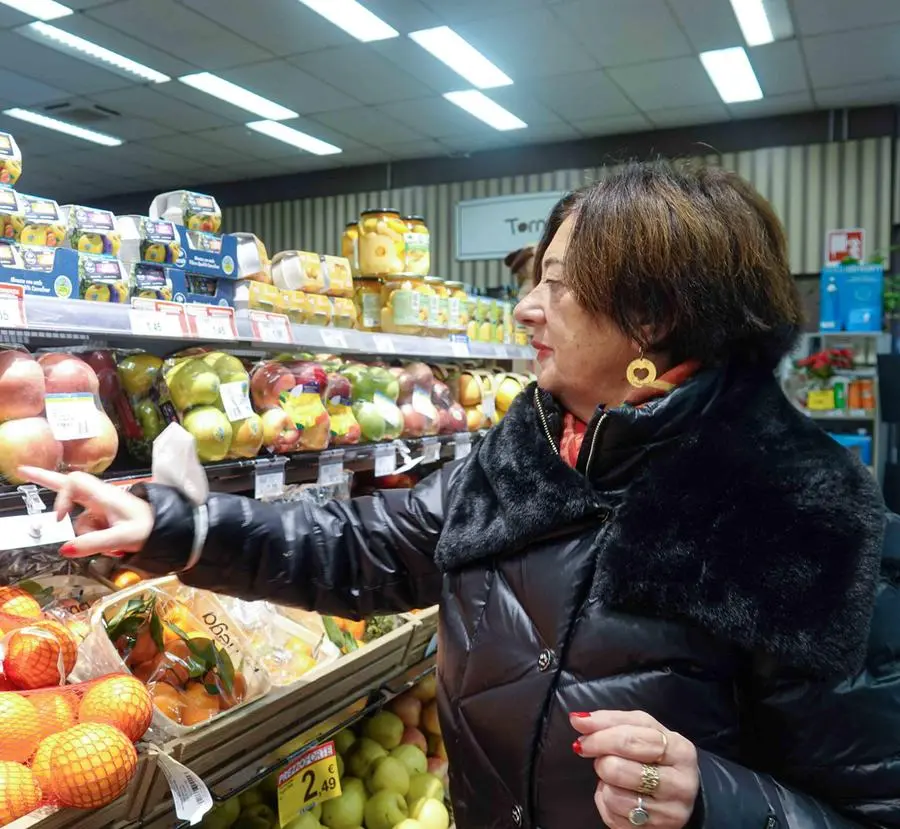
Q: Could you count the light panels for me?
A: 10